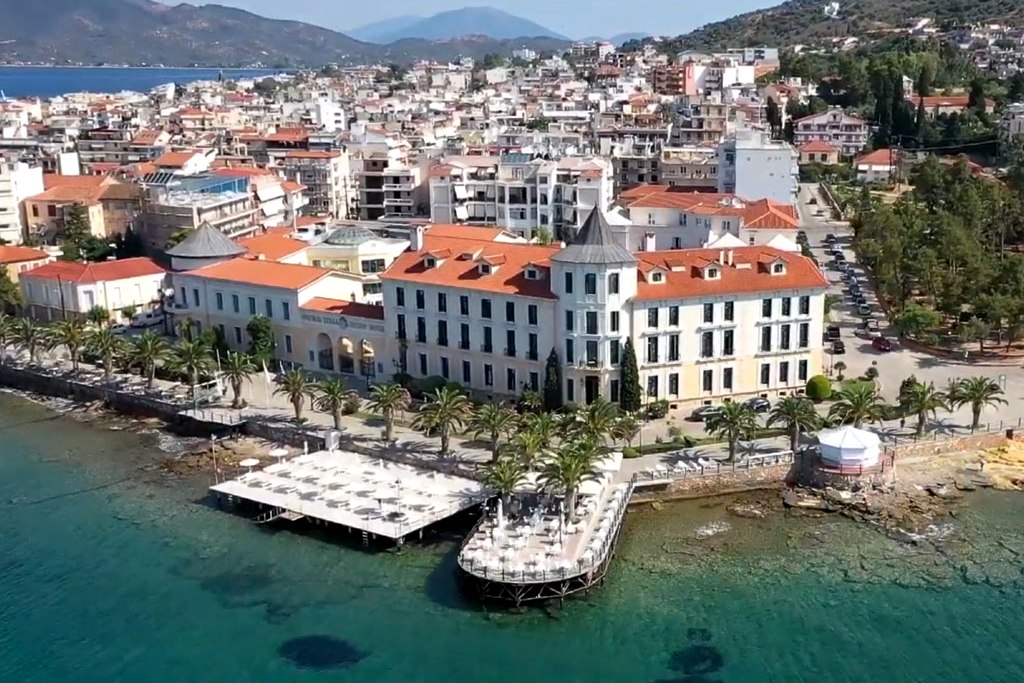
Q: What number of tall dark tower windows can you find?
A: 11